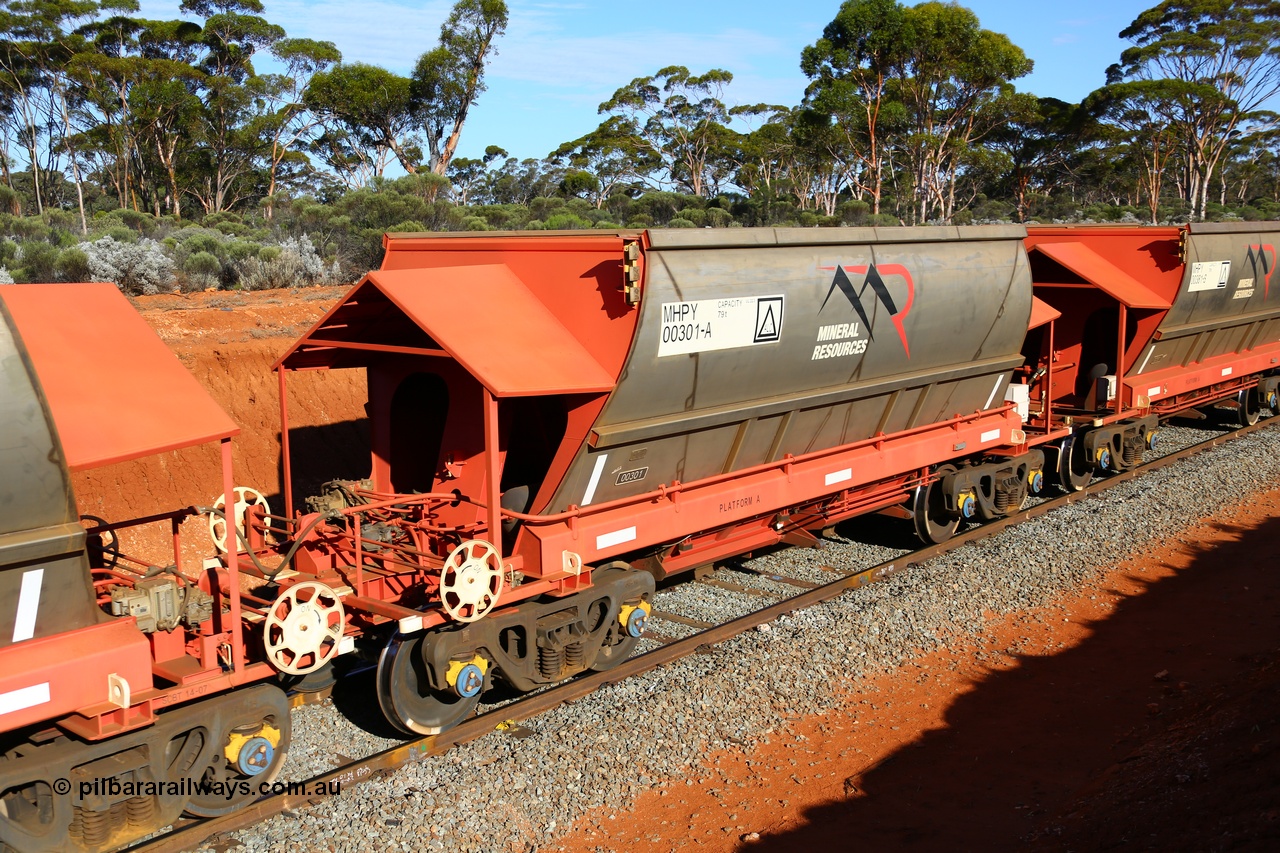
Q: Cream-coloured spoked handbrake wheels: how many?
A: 3